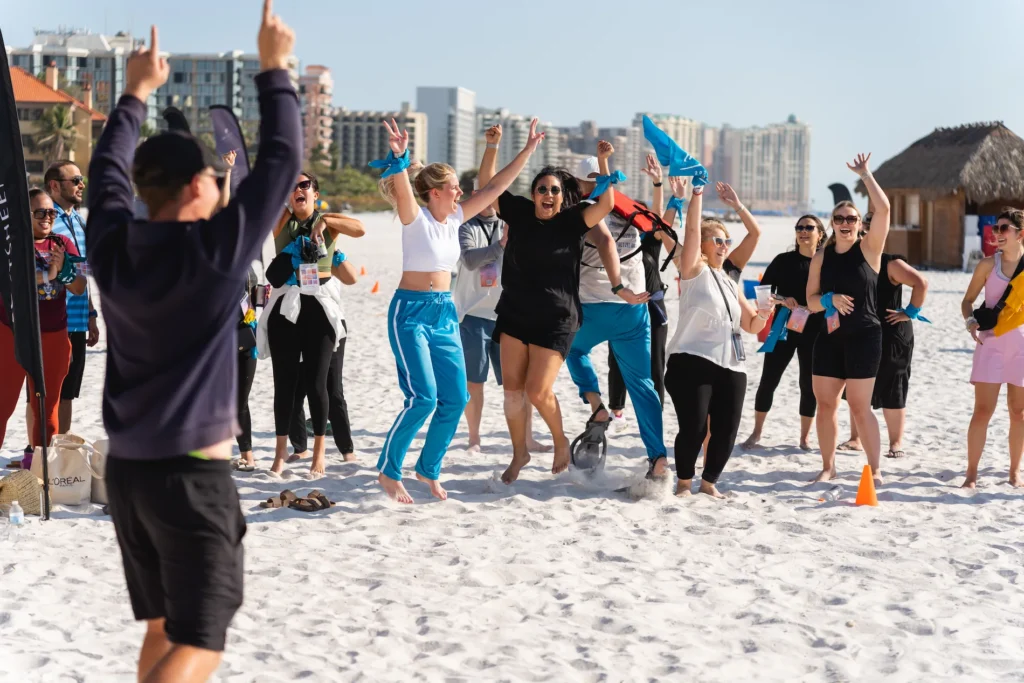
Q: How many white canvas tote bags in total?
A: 2